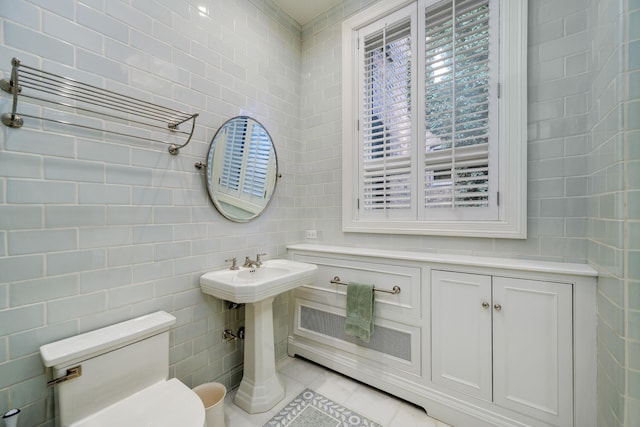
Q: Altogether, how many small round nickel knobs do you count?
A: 2